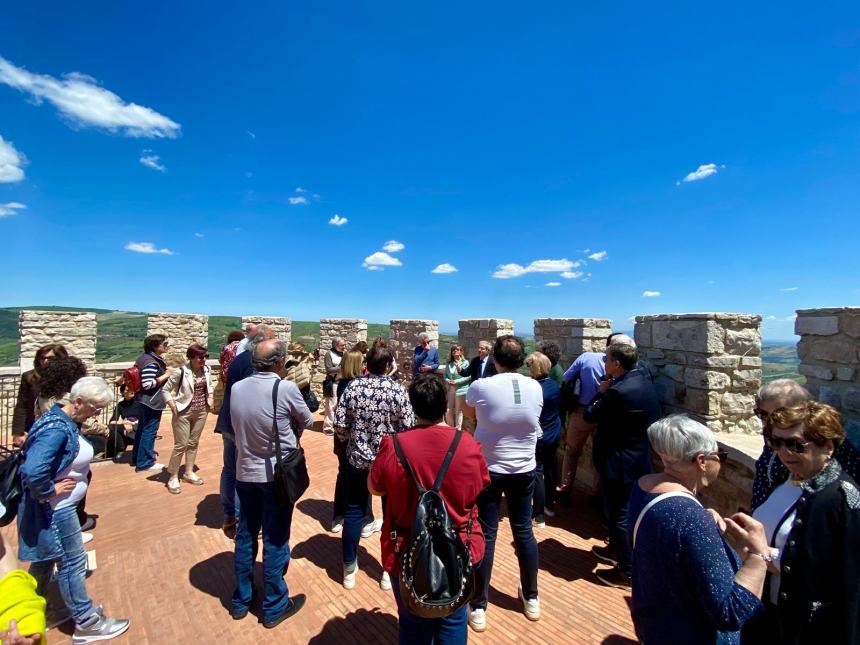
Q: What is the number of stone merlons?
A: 9